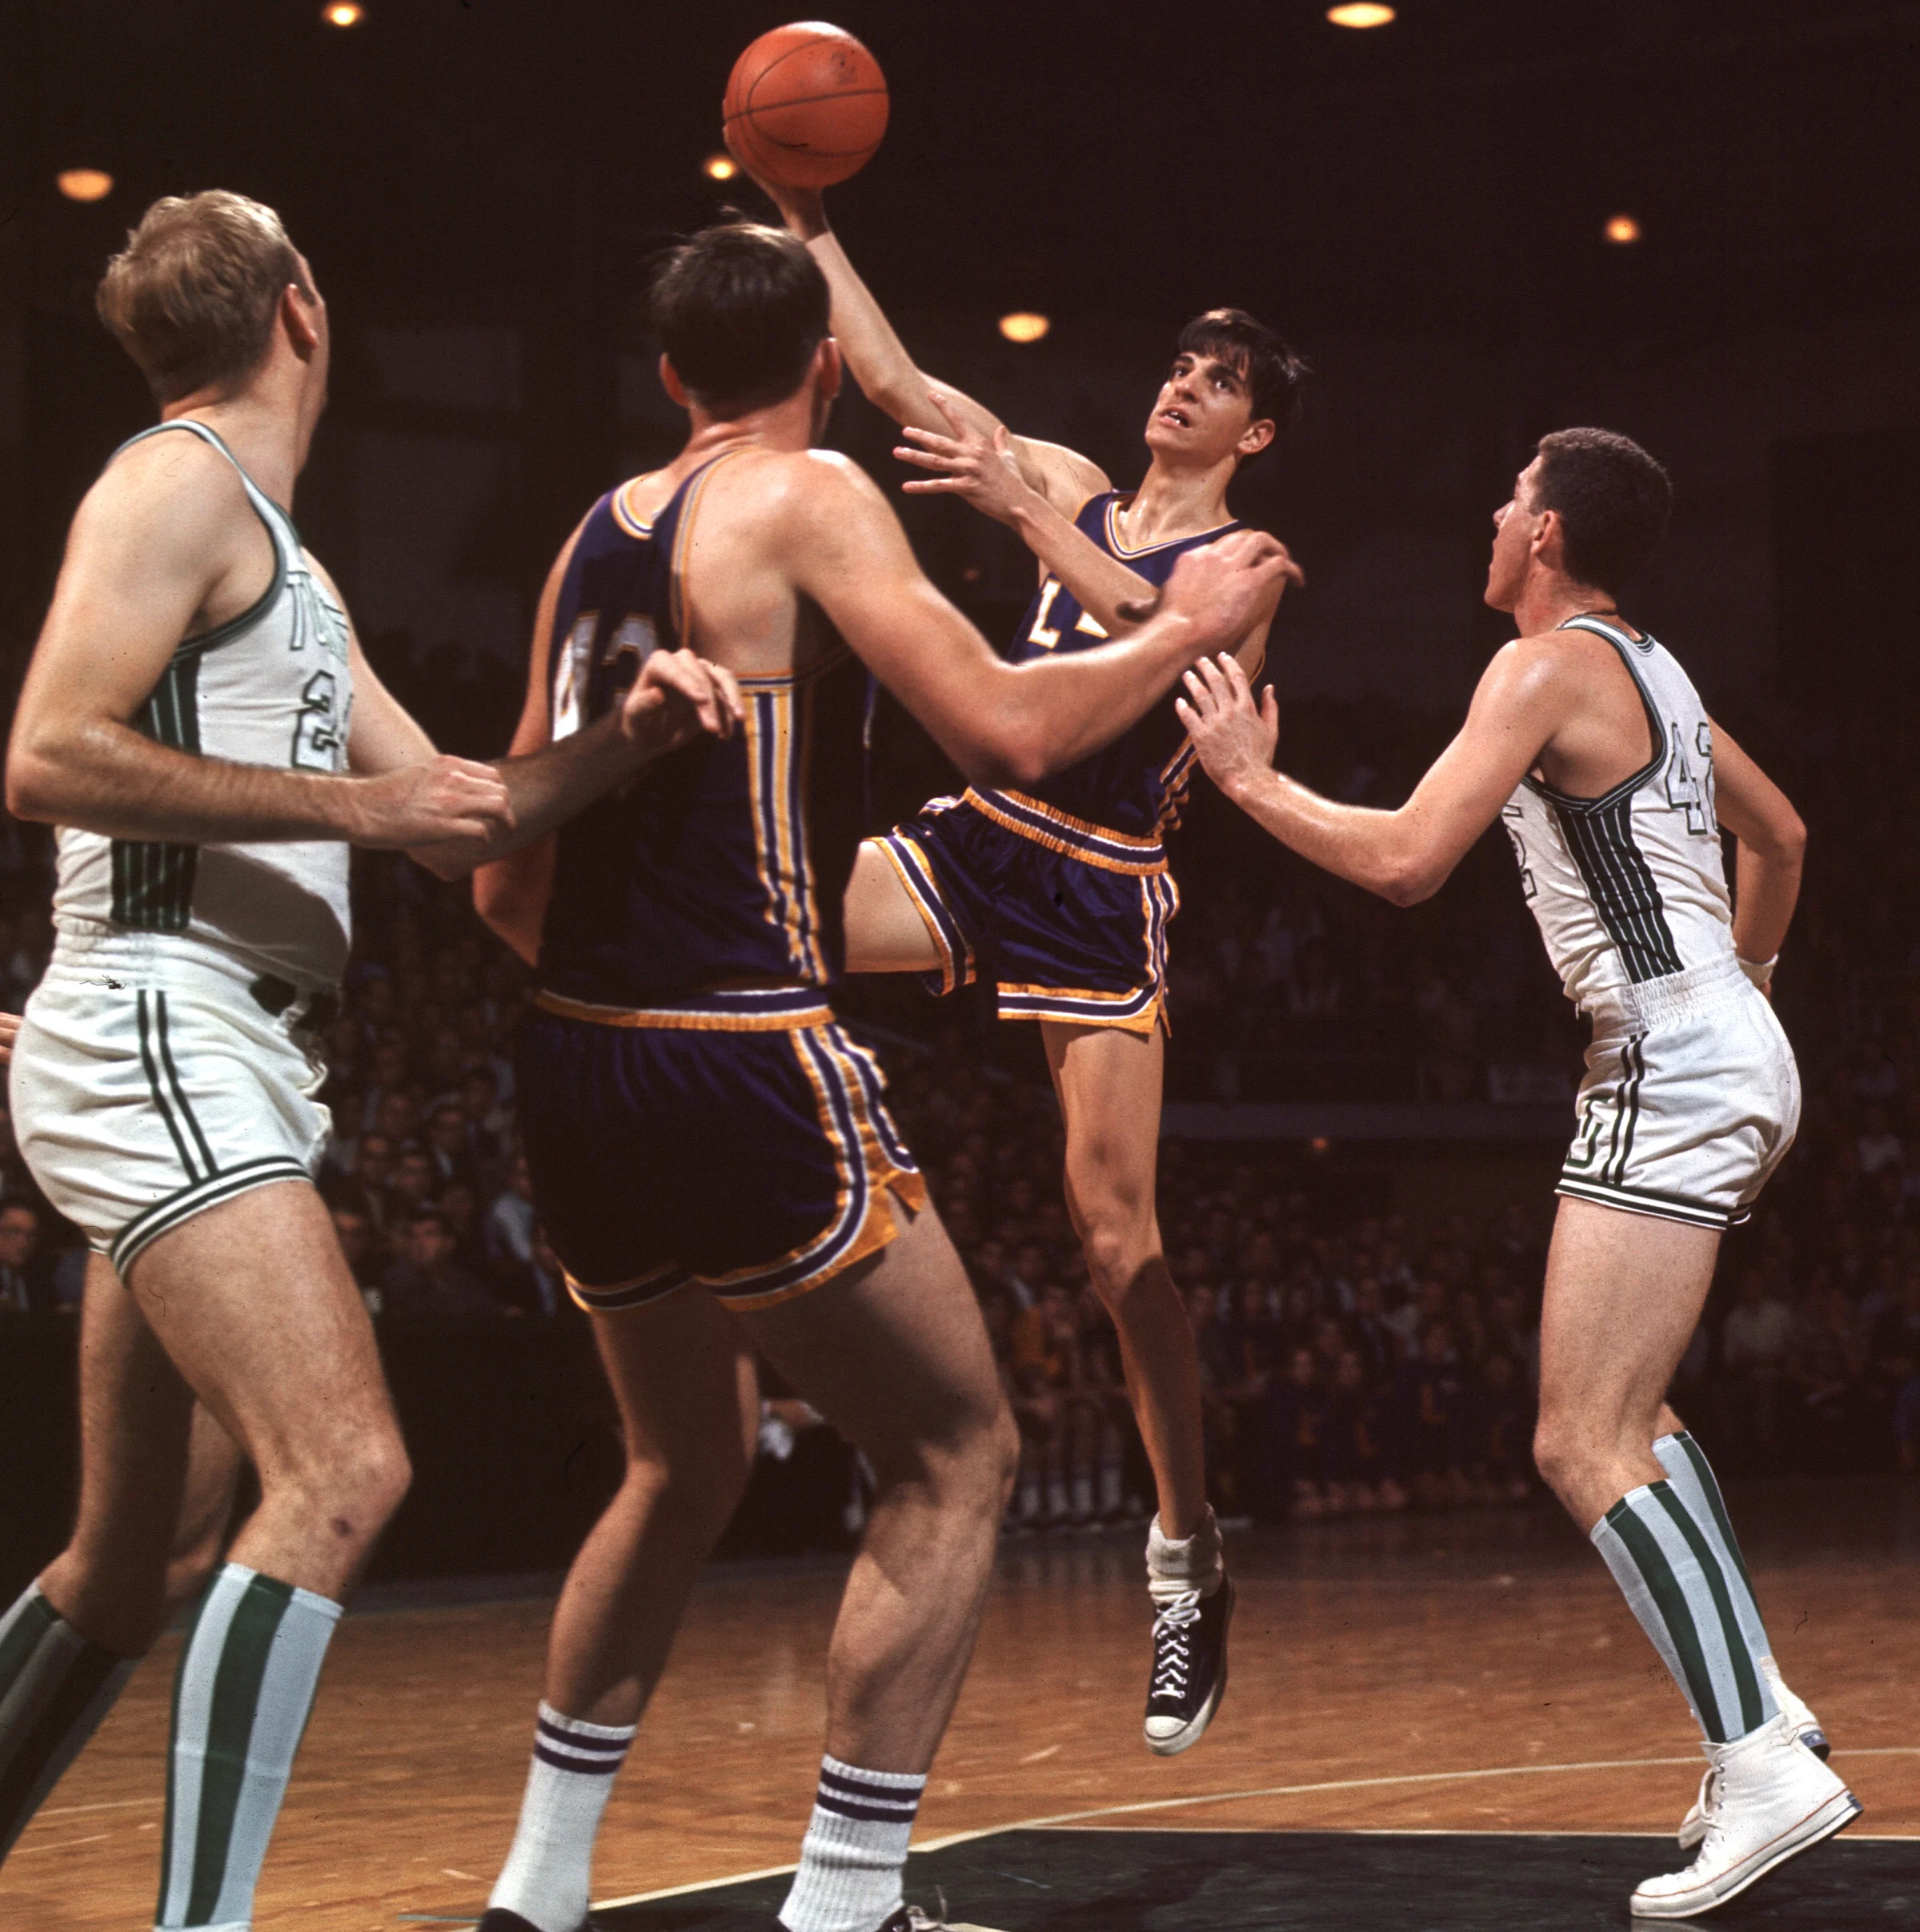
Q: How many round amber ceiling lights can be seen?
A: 6